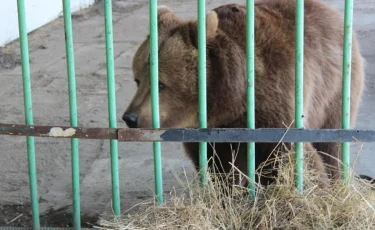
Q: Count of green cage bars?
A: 8